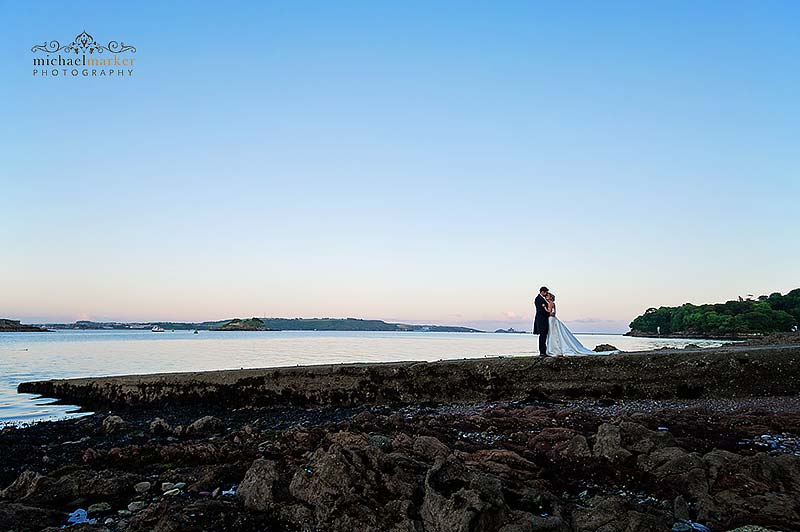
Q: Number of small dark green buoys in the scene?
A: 2